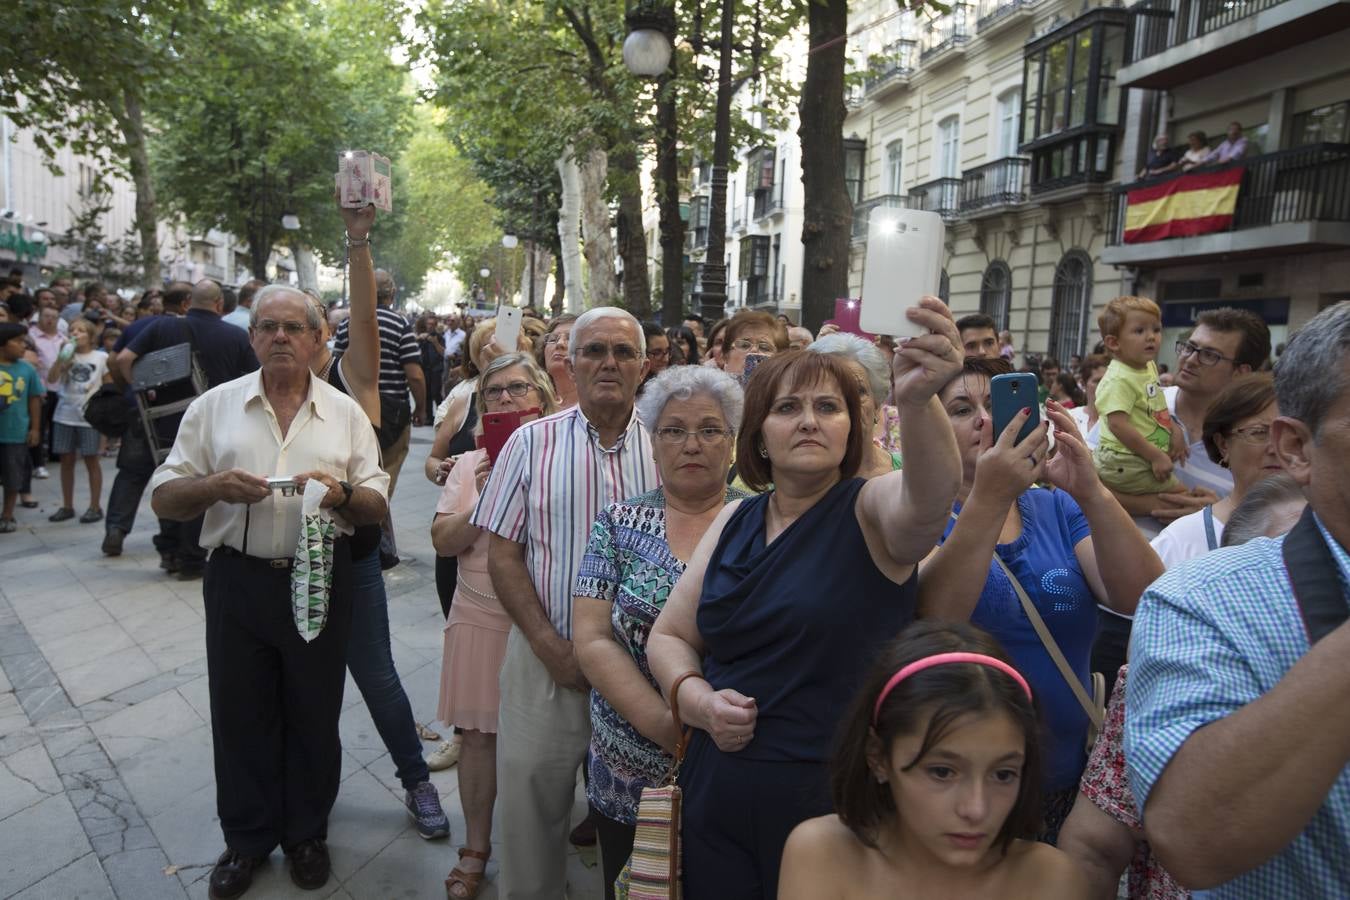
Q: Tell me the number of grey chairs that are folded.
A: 1